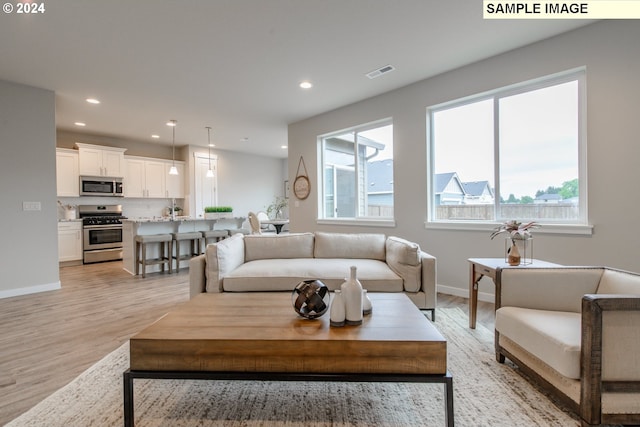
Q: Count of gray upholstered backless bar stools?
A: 4